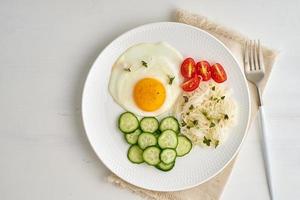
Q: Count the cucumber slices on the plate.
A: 11